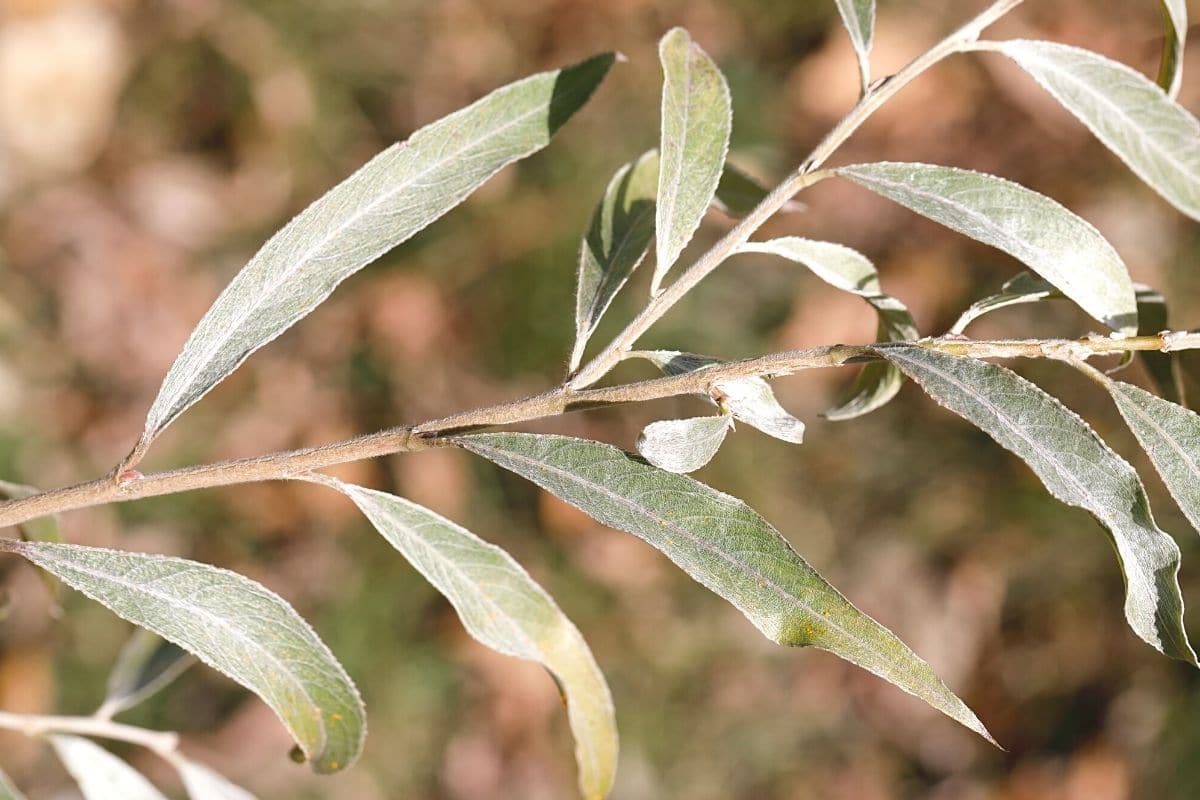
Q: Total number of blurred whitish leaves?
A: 2